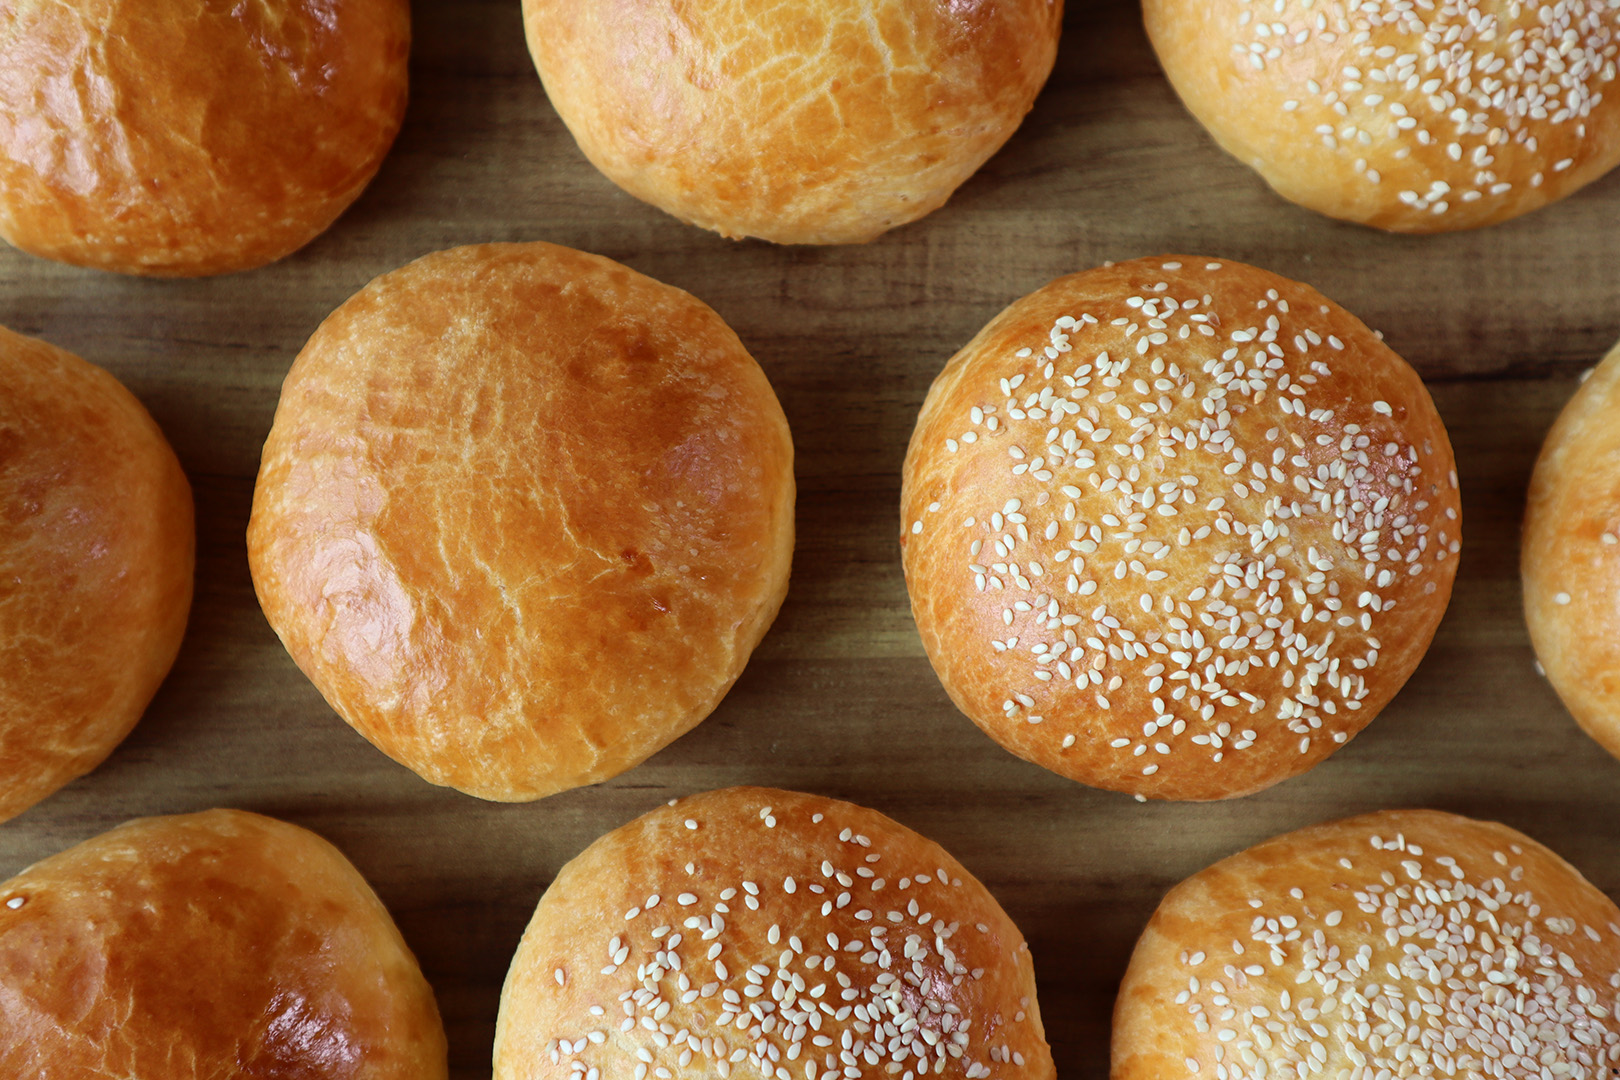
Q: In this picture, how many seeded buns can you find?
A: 5